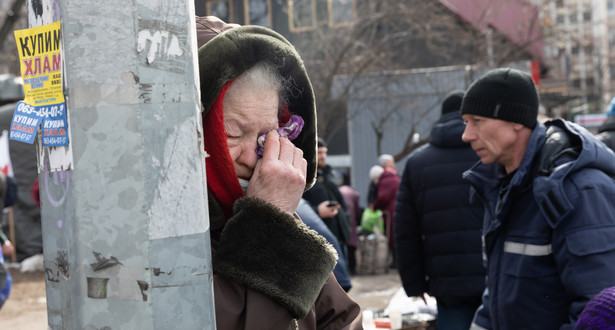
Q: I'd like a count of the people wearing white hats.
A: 2